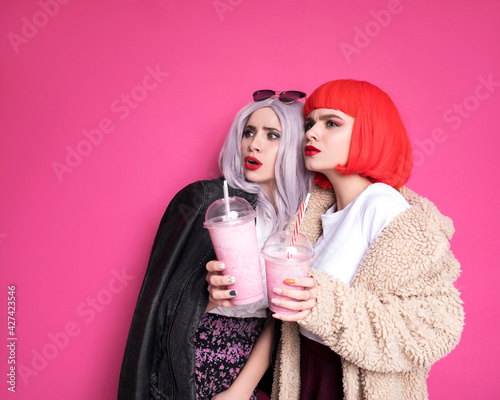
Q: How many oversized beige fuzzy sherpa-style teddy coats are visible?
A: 1